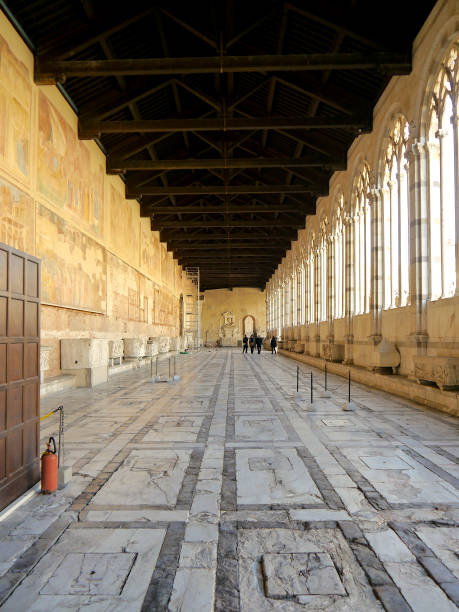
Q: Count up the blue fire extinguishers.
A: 0